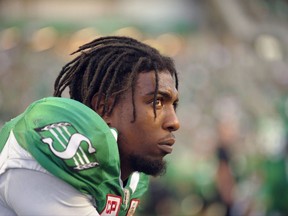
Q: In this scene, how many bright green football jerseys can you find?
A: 1